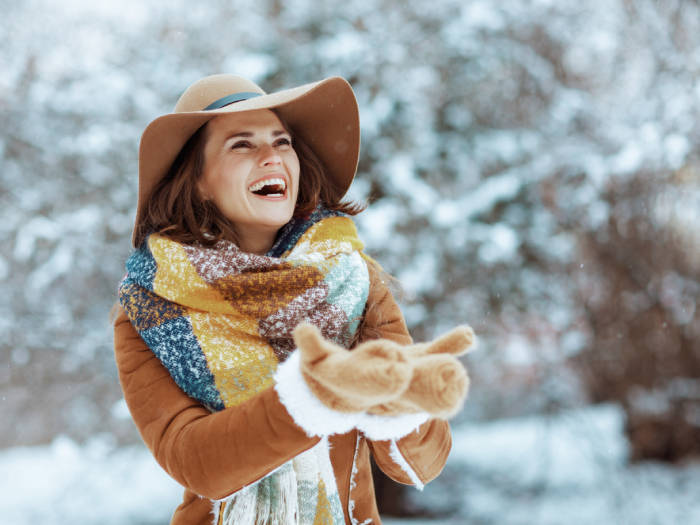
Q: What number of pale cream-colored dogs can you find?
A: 0